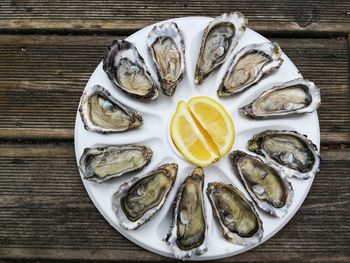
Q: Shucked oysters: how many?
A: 12